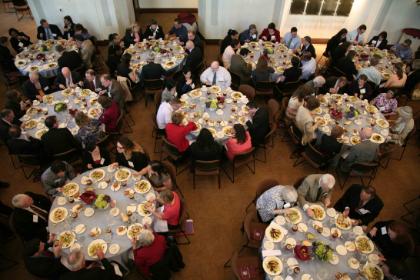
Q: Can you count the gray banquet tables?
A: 9